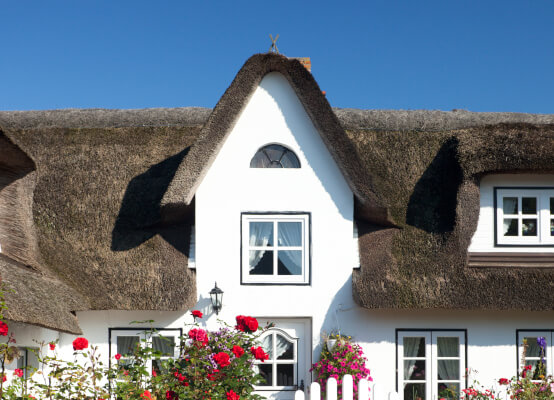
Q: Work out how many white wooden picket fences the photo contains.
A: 1